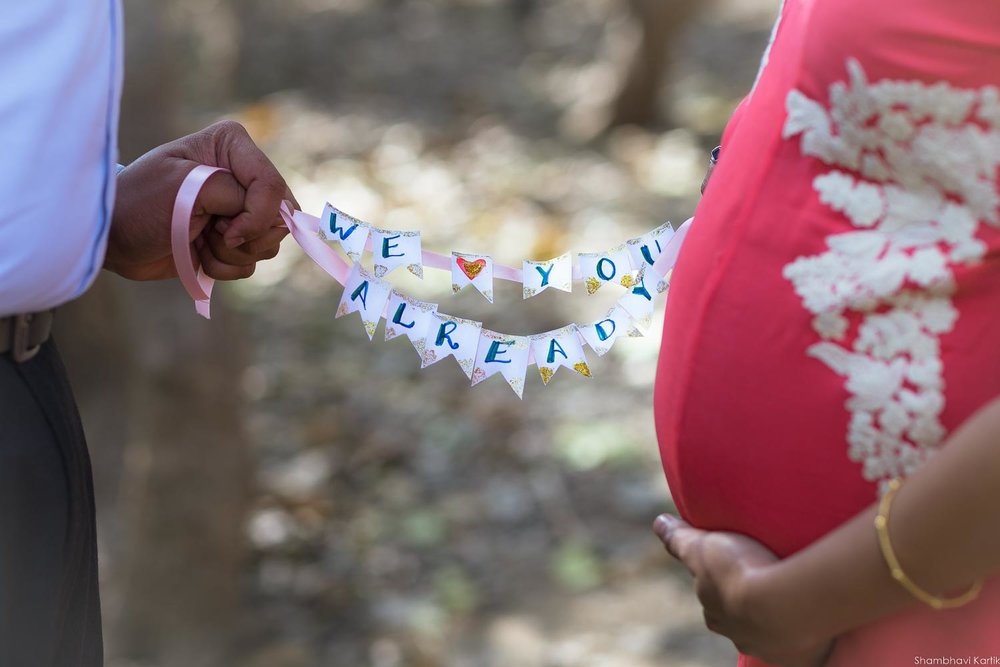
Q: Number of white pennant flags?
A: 13